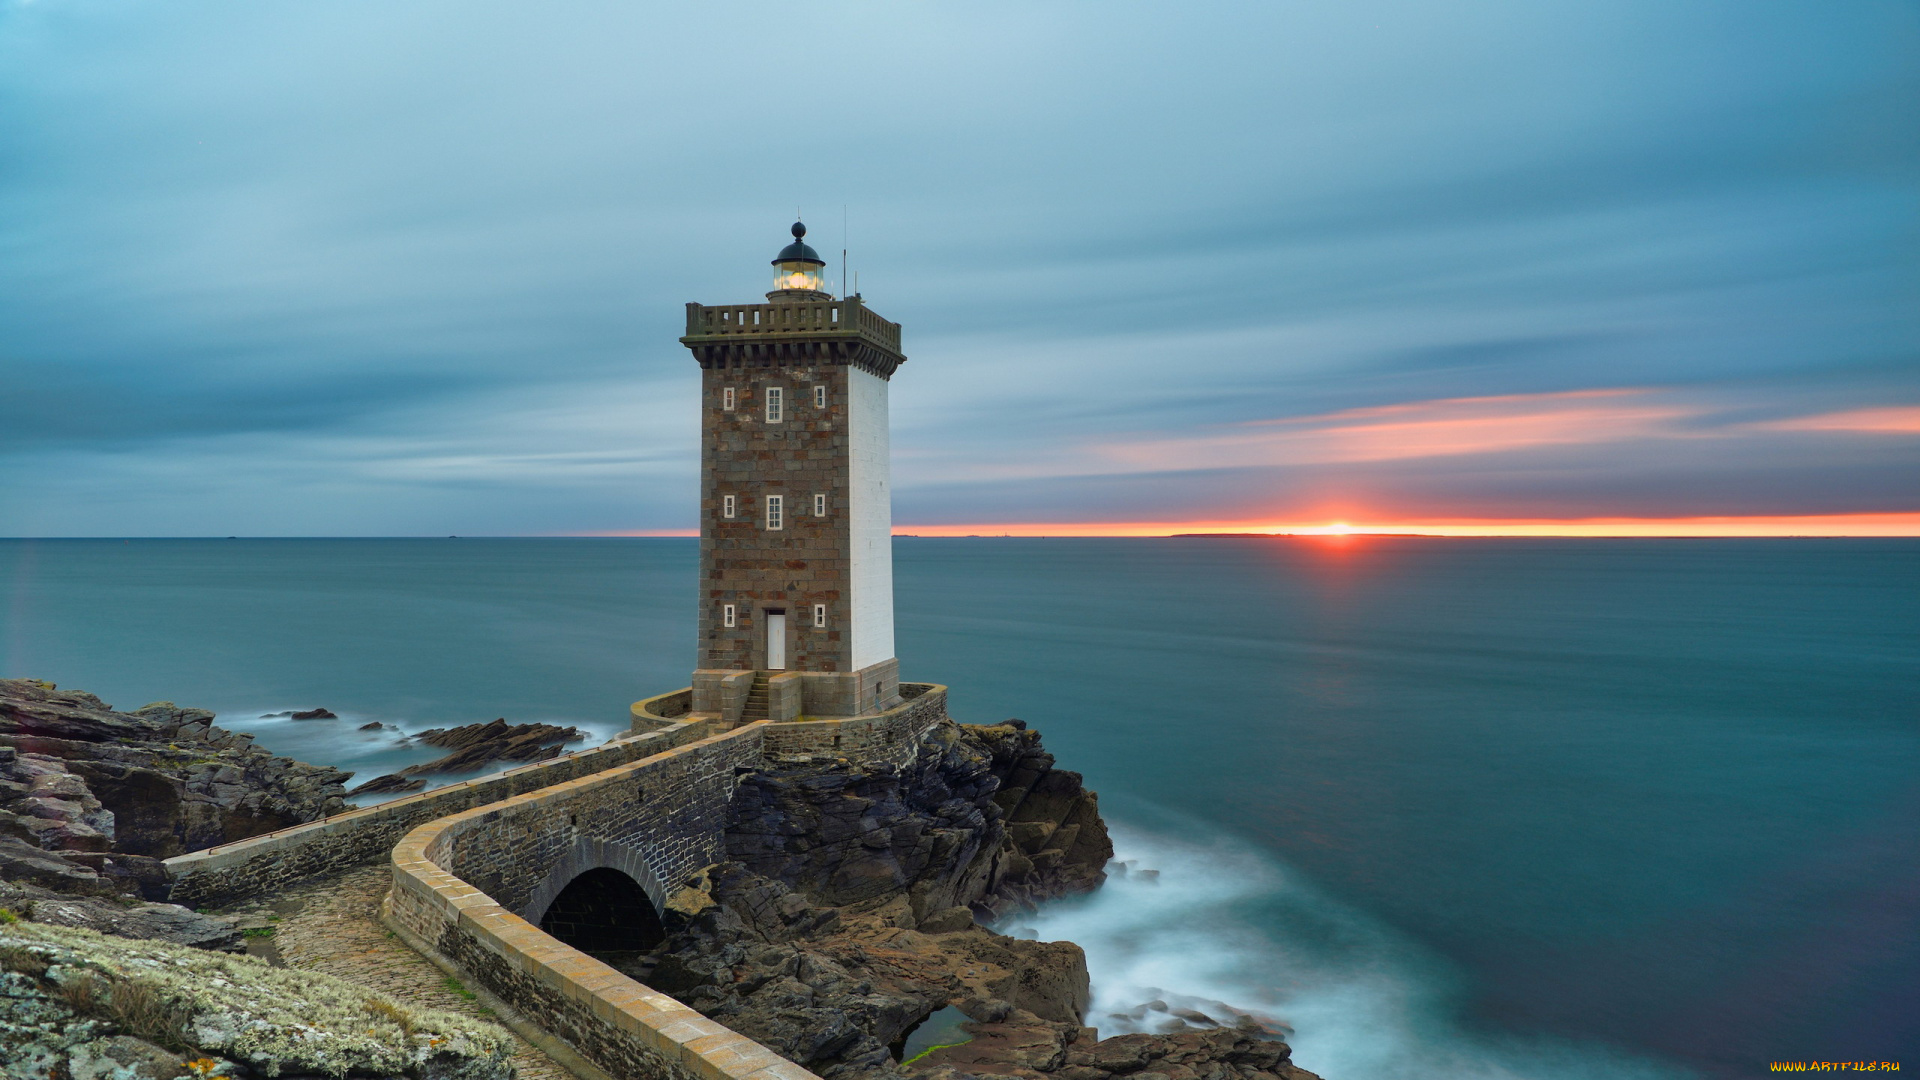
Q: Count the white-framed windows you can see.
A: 8